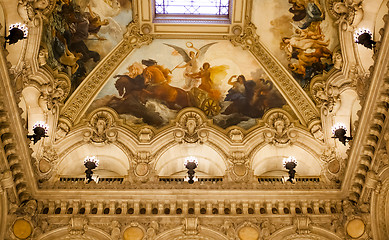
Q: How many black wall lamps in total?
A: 7